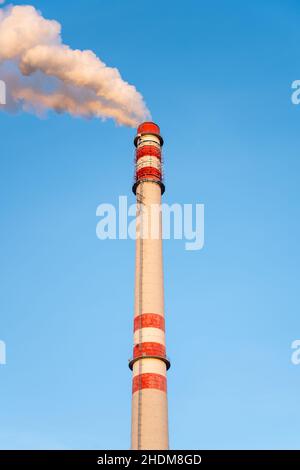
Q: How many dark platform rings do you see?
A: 3